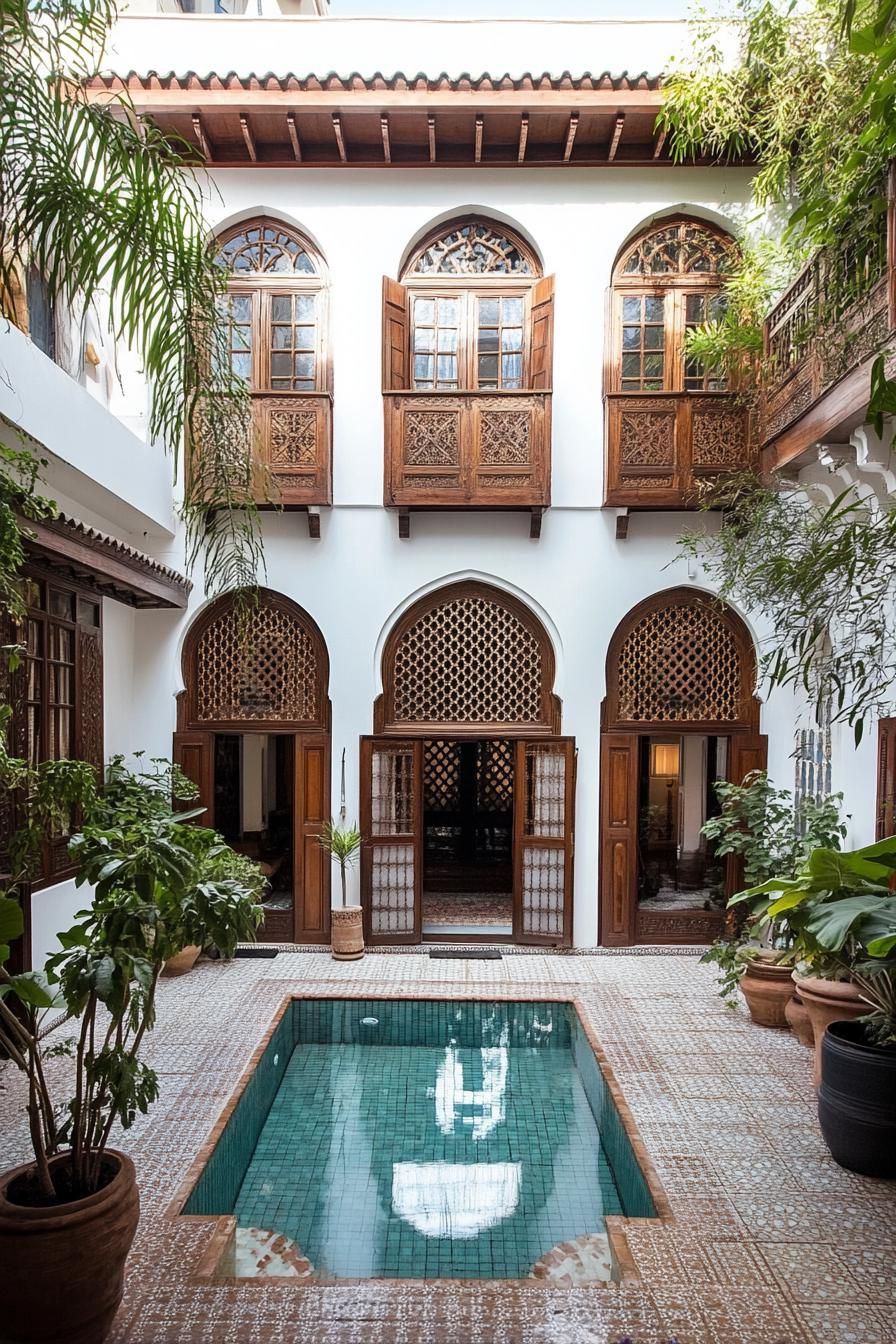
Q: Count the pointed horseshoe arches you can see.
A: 3